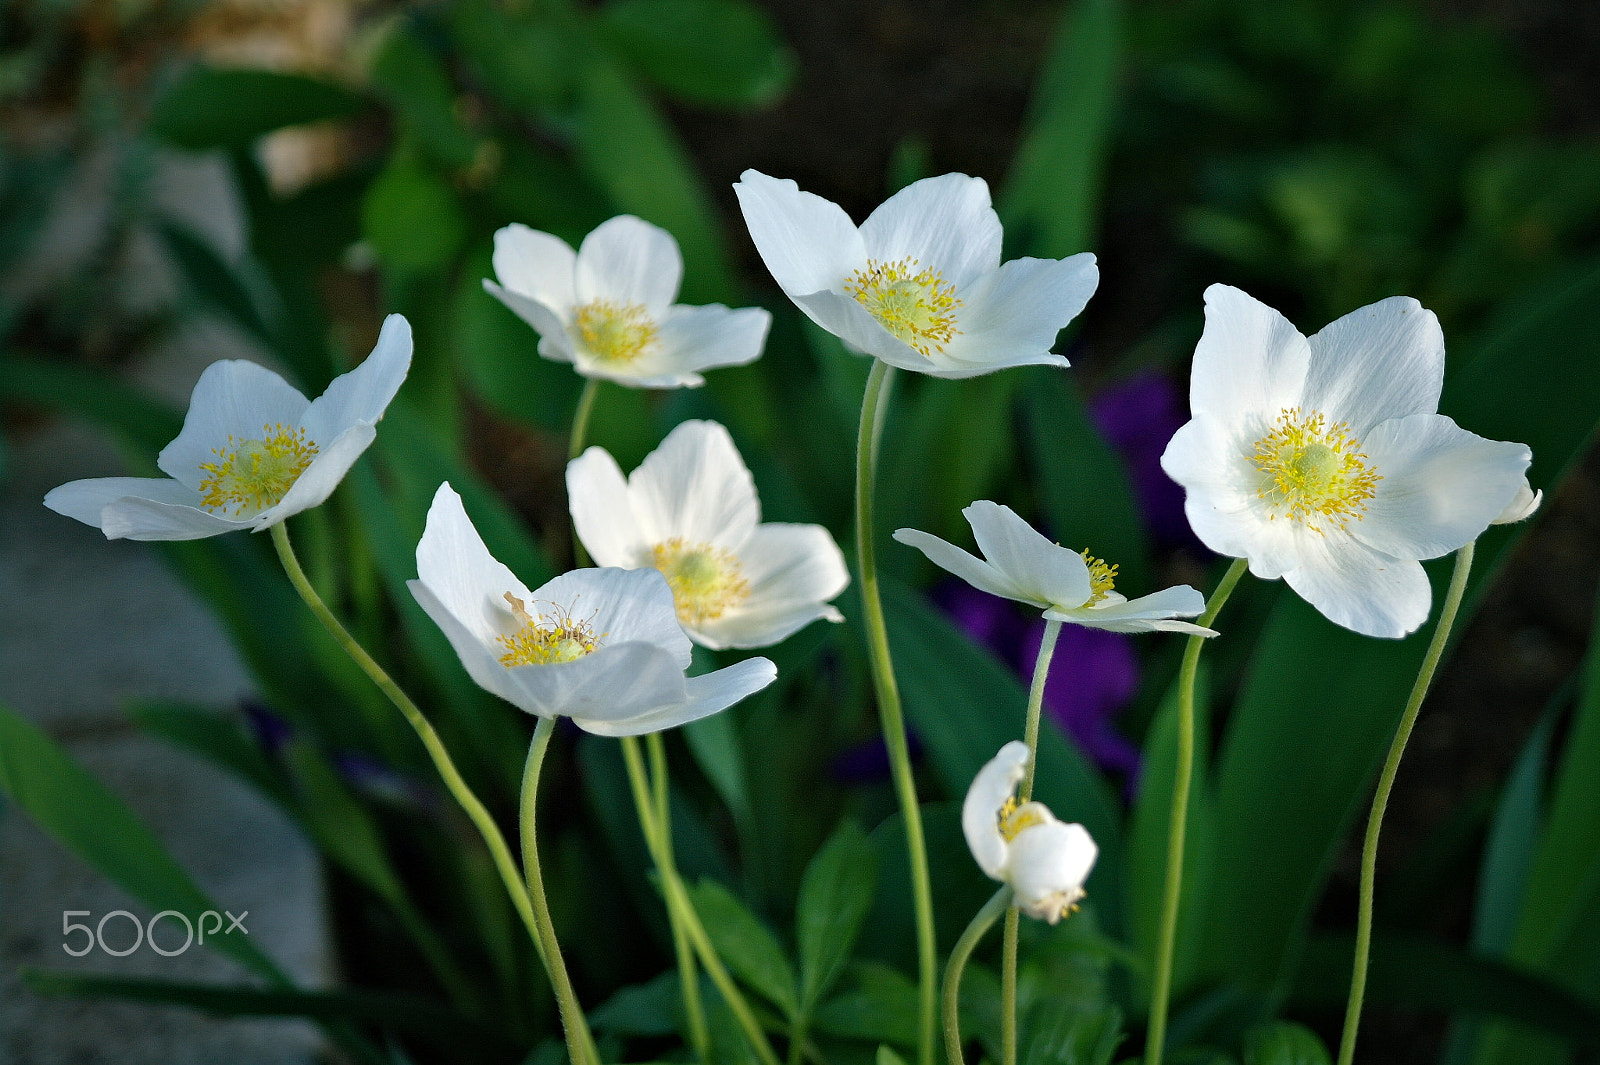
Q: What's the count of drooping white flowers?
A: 1